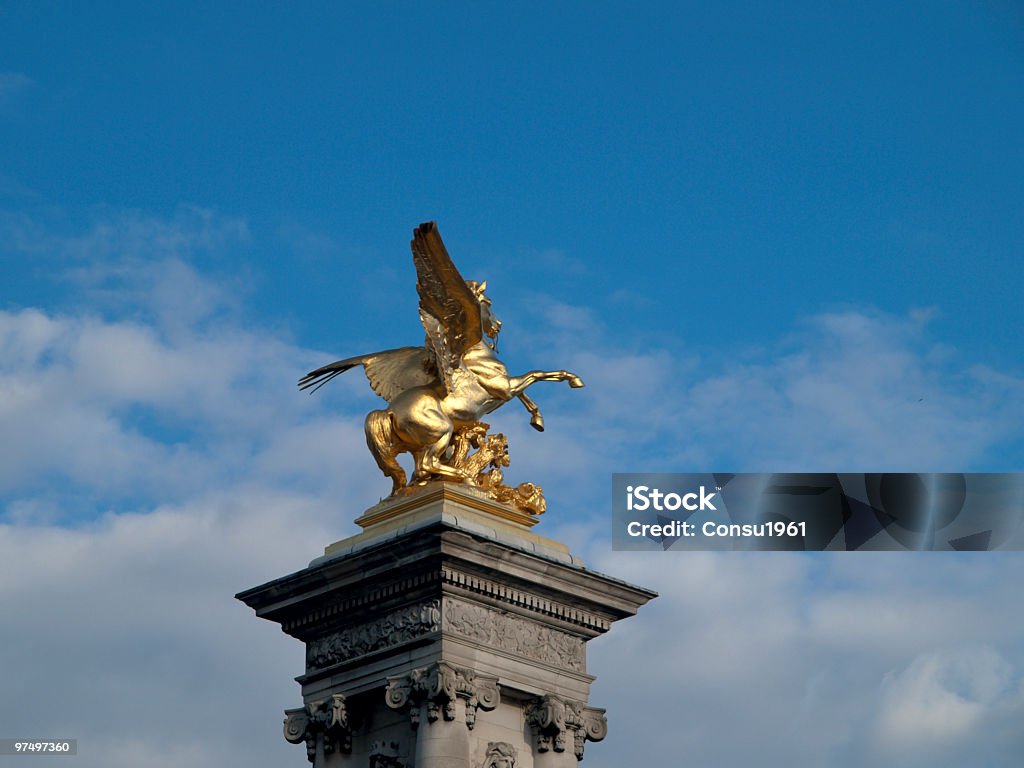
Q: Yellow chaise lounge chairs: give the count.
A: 0